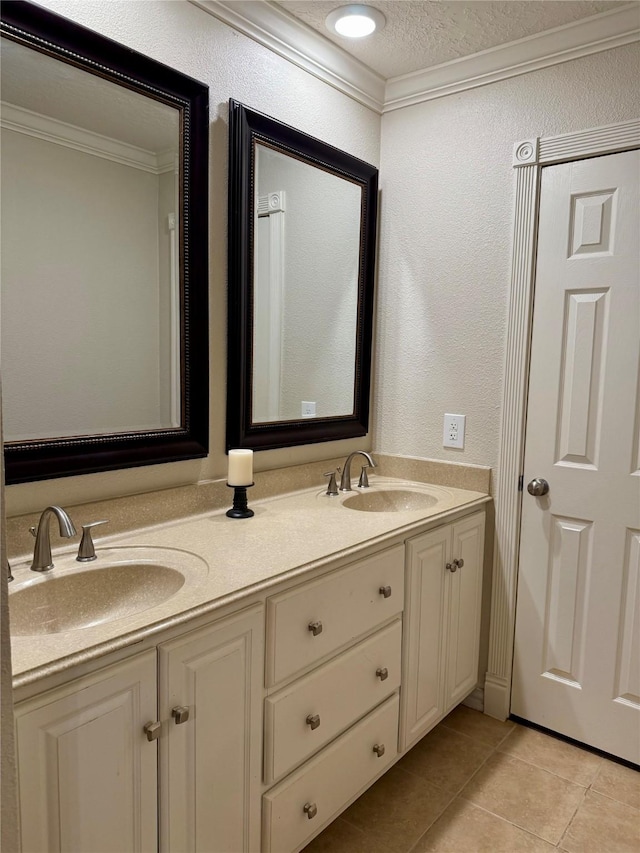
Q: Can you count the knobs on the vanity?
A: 10